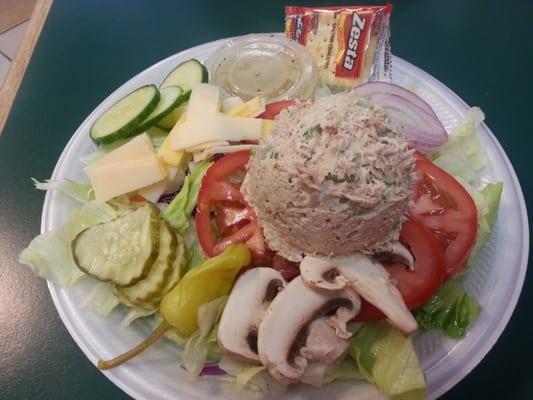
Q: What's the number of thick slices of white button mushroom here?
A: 3